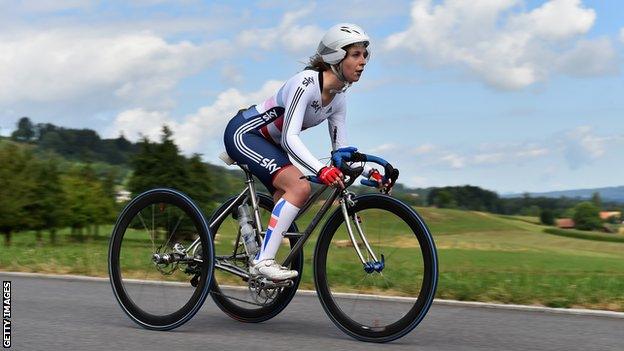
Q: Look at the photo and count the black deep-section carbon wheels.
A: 3